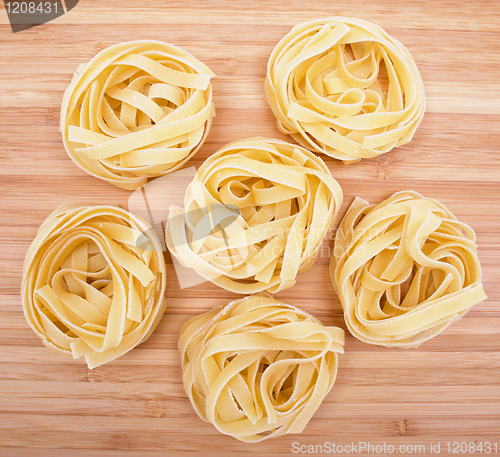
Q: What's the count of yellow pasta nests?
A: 6